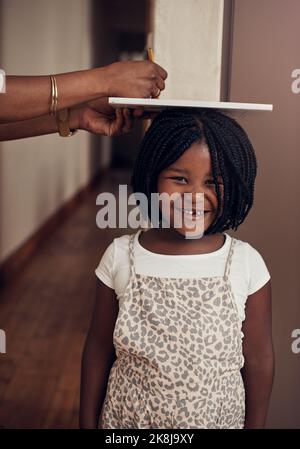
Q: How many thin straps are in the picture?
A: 2